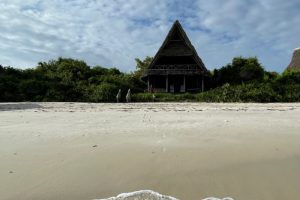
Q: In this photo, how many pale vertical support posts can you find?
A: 4